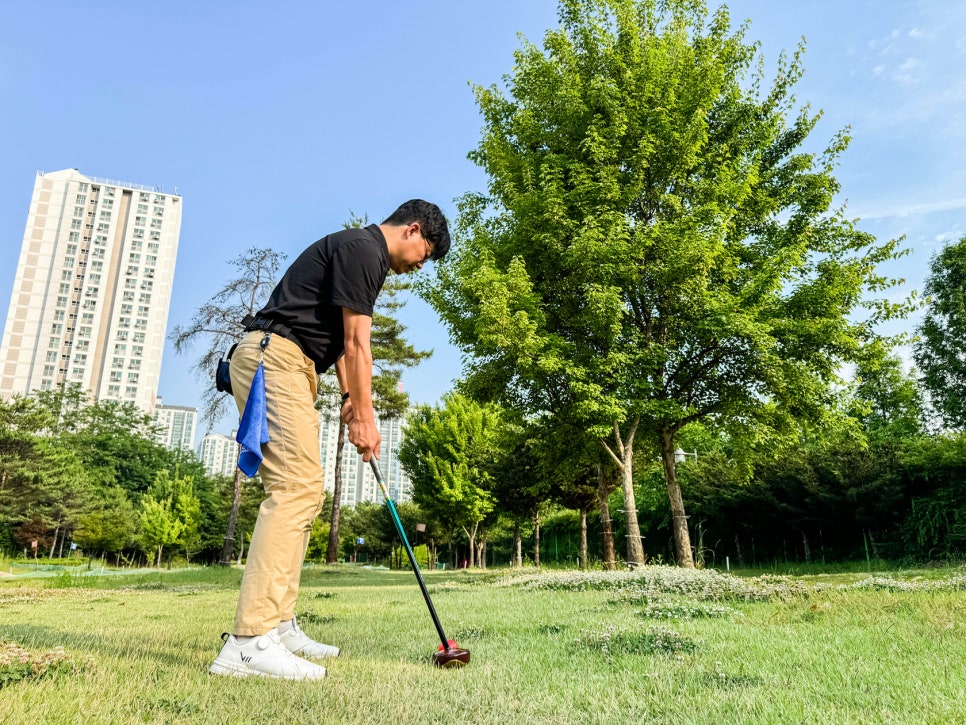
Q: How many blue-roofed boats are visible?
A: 0